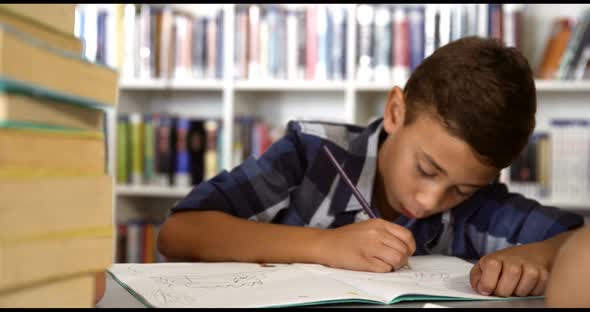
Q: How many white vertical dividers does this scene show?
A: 3